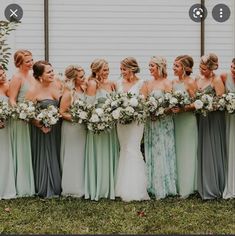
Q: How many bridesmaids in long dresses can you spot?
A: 9